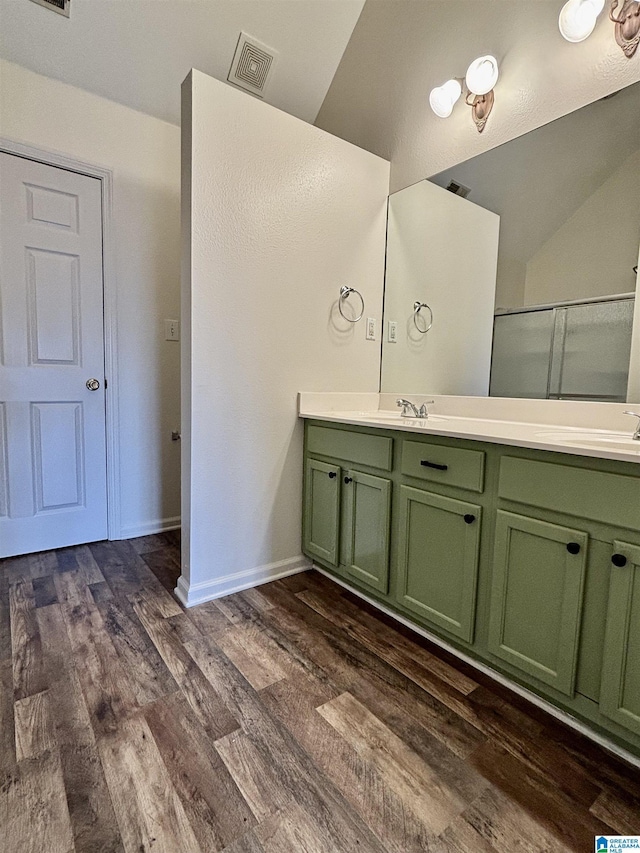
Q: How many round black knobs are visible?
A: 5